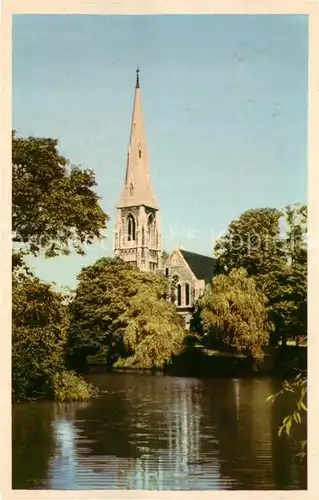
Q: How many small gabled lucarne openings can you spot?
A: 3